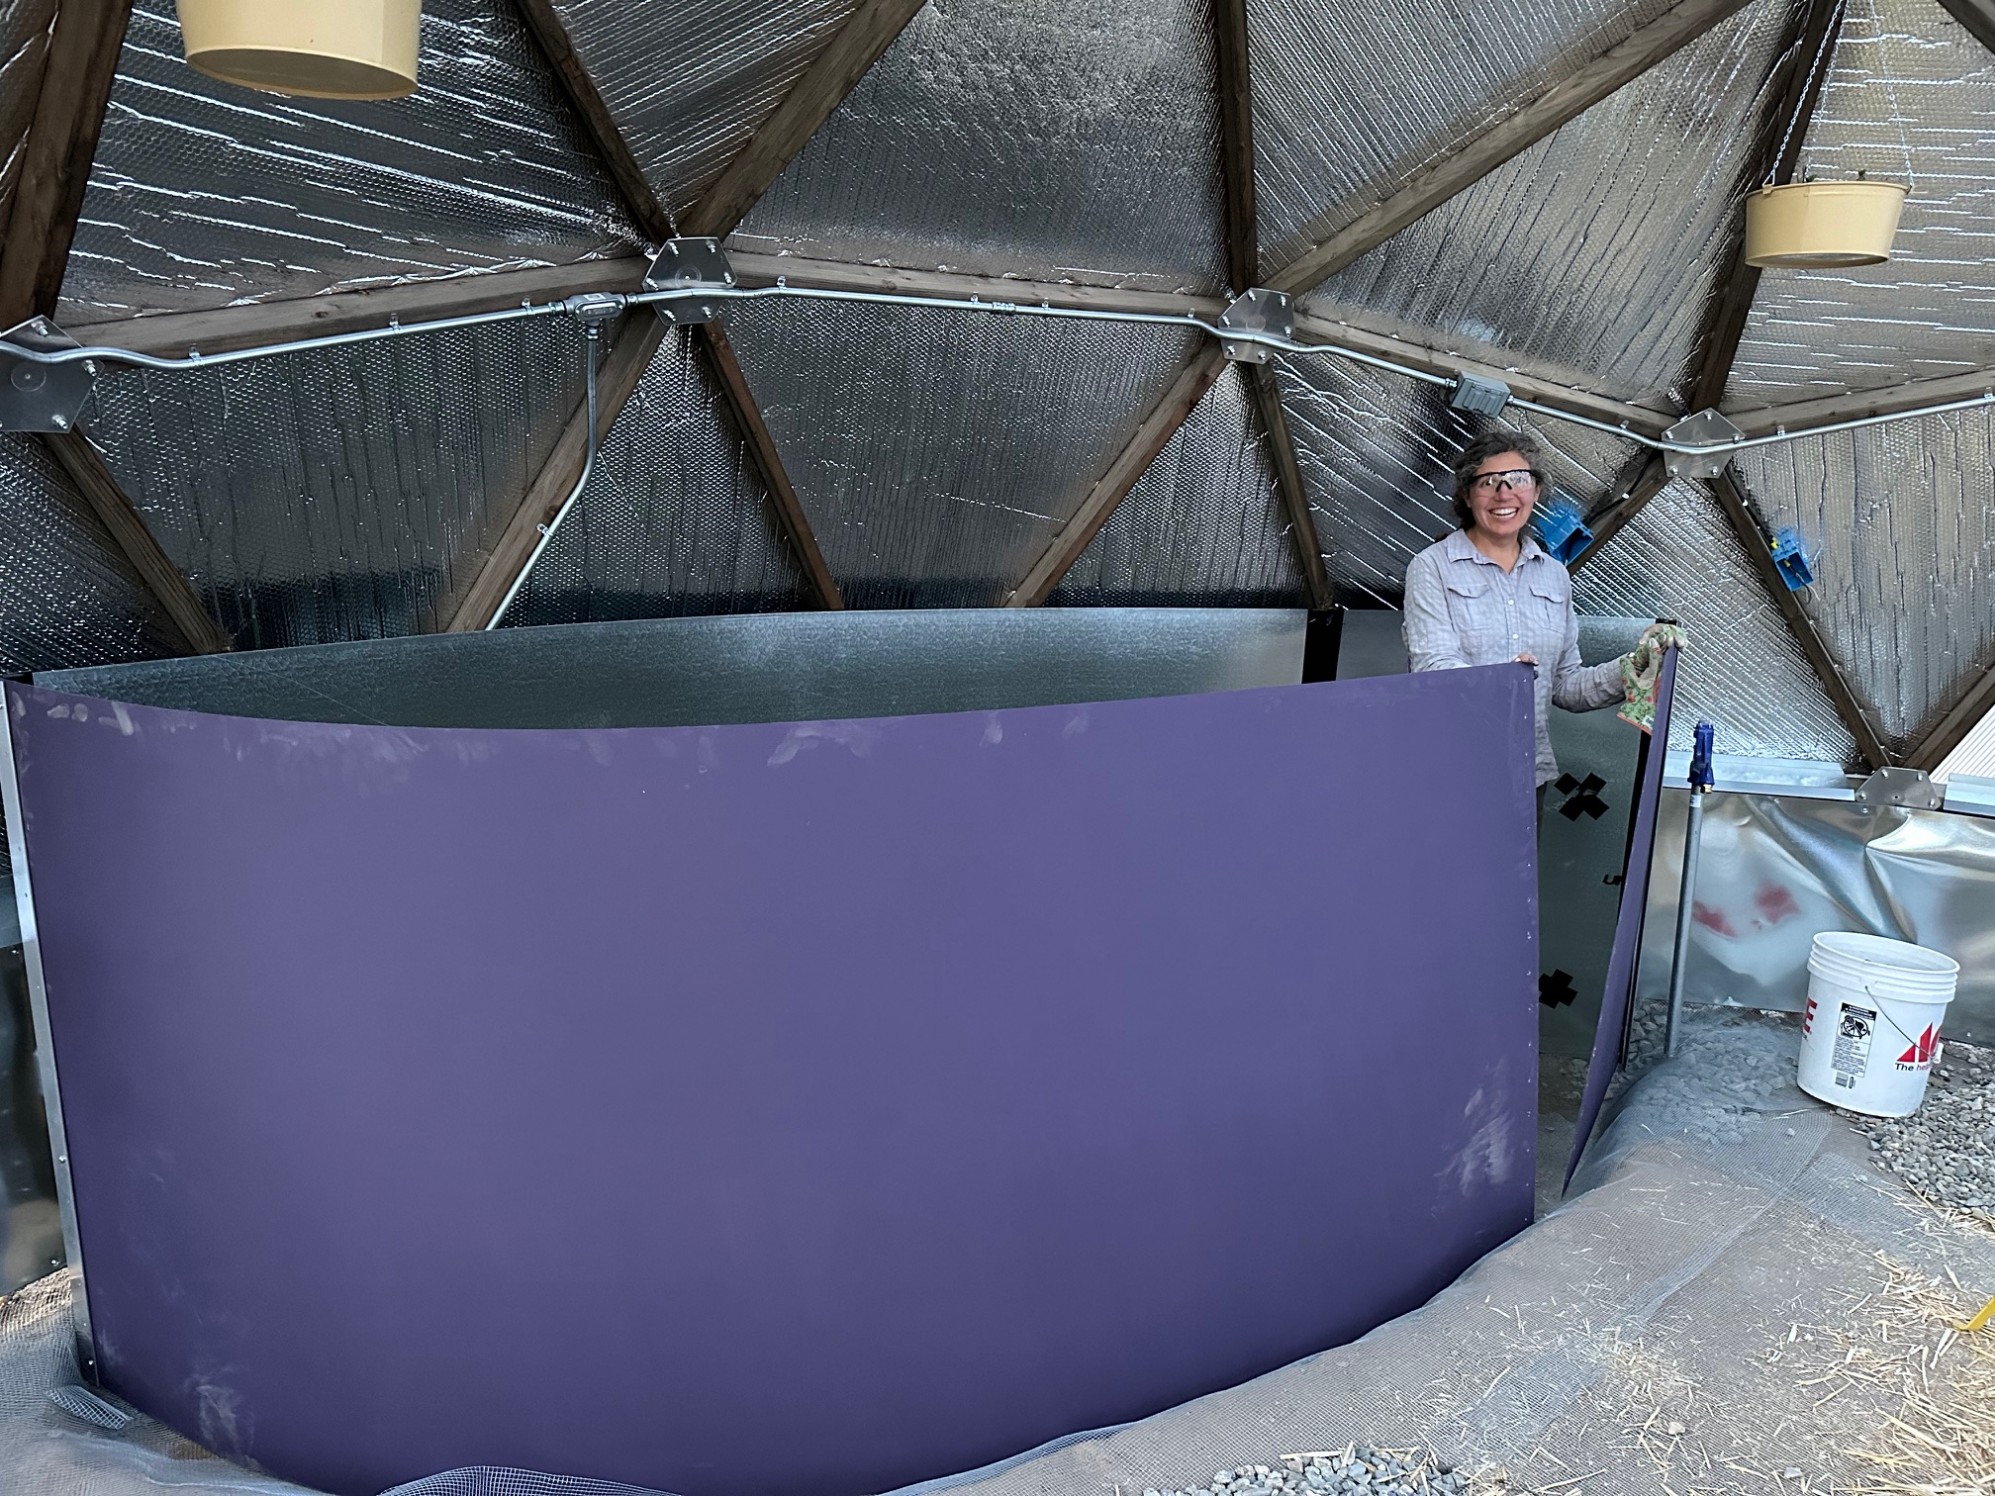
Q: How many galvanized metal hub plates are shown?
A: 5